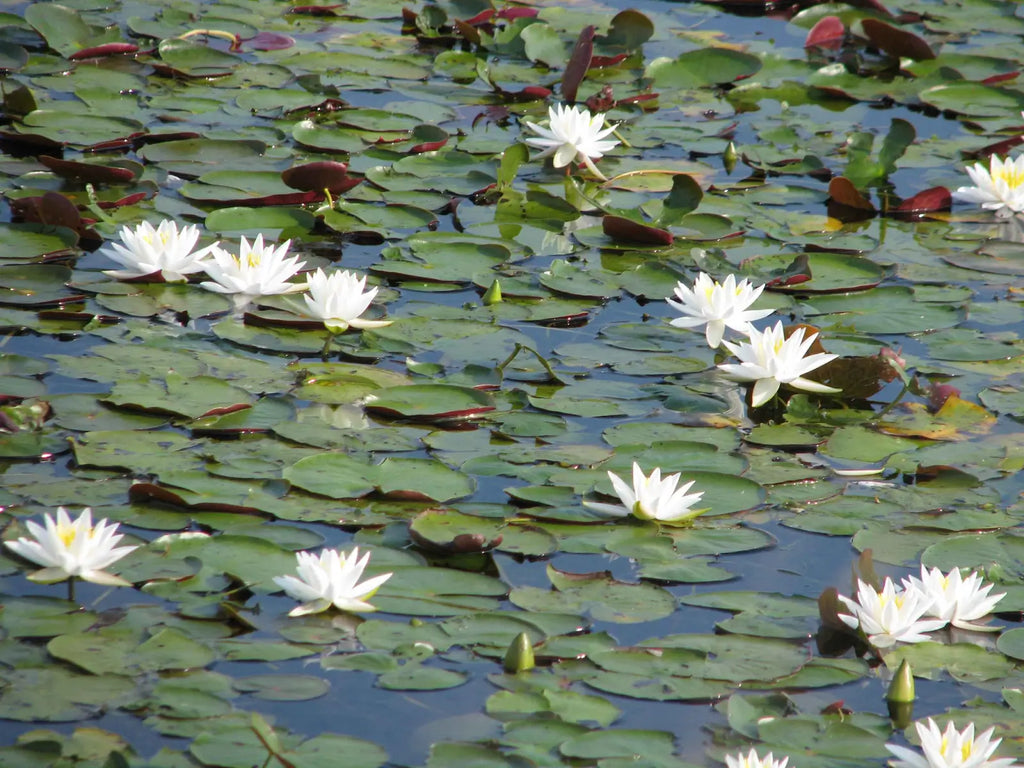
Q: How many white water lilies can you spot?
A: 14